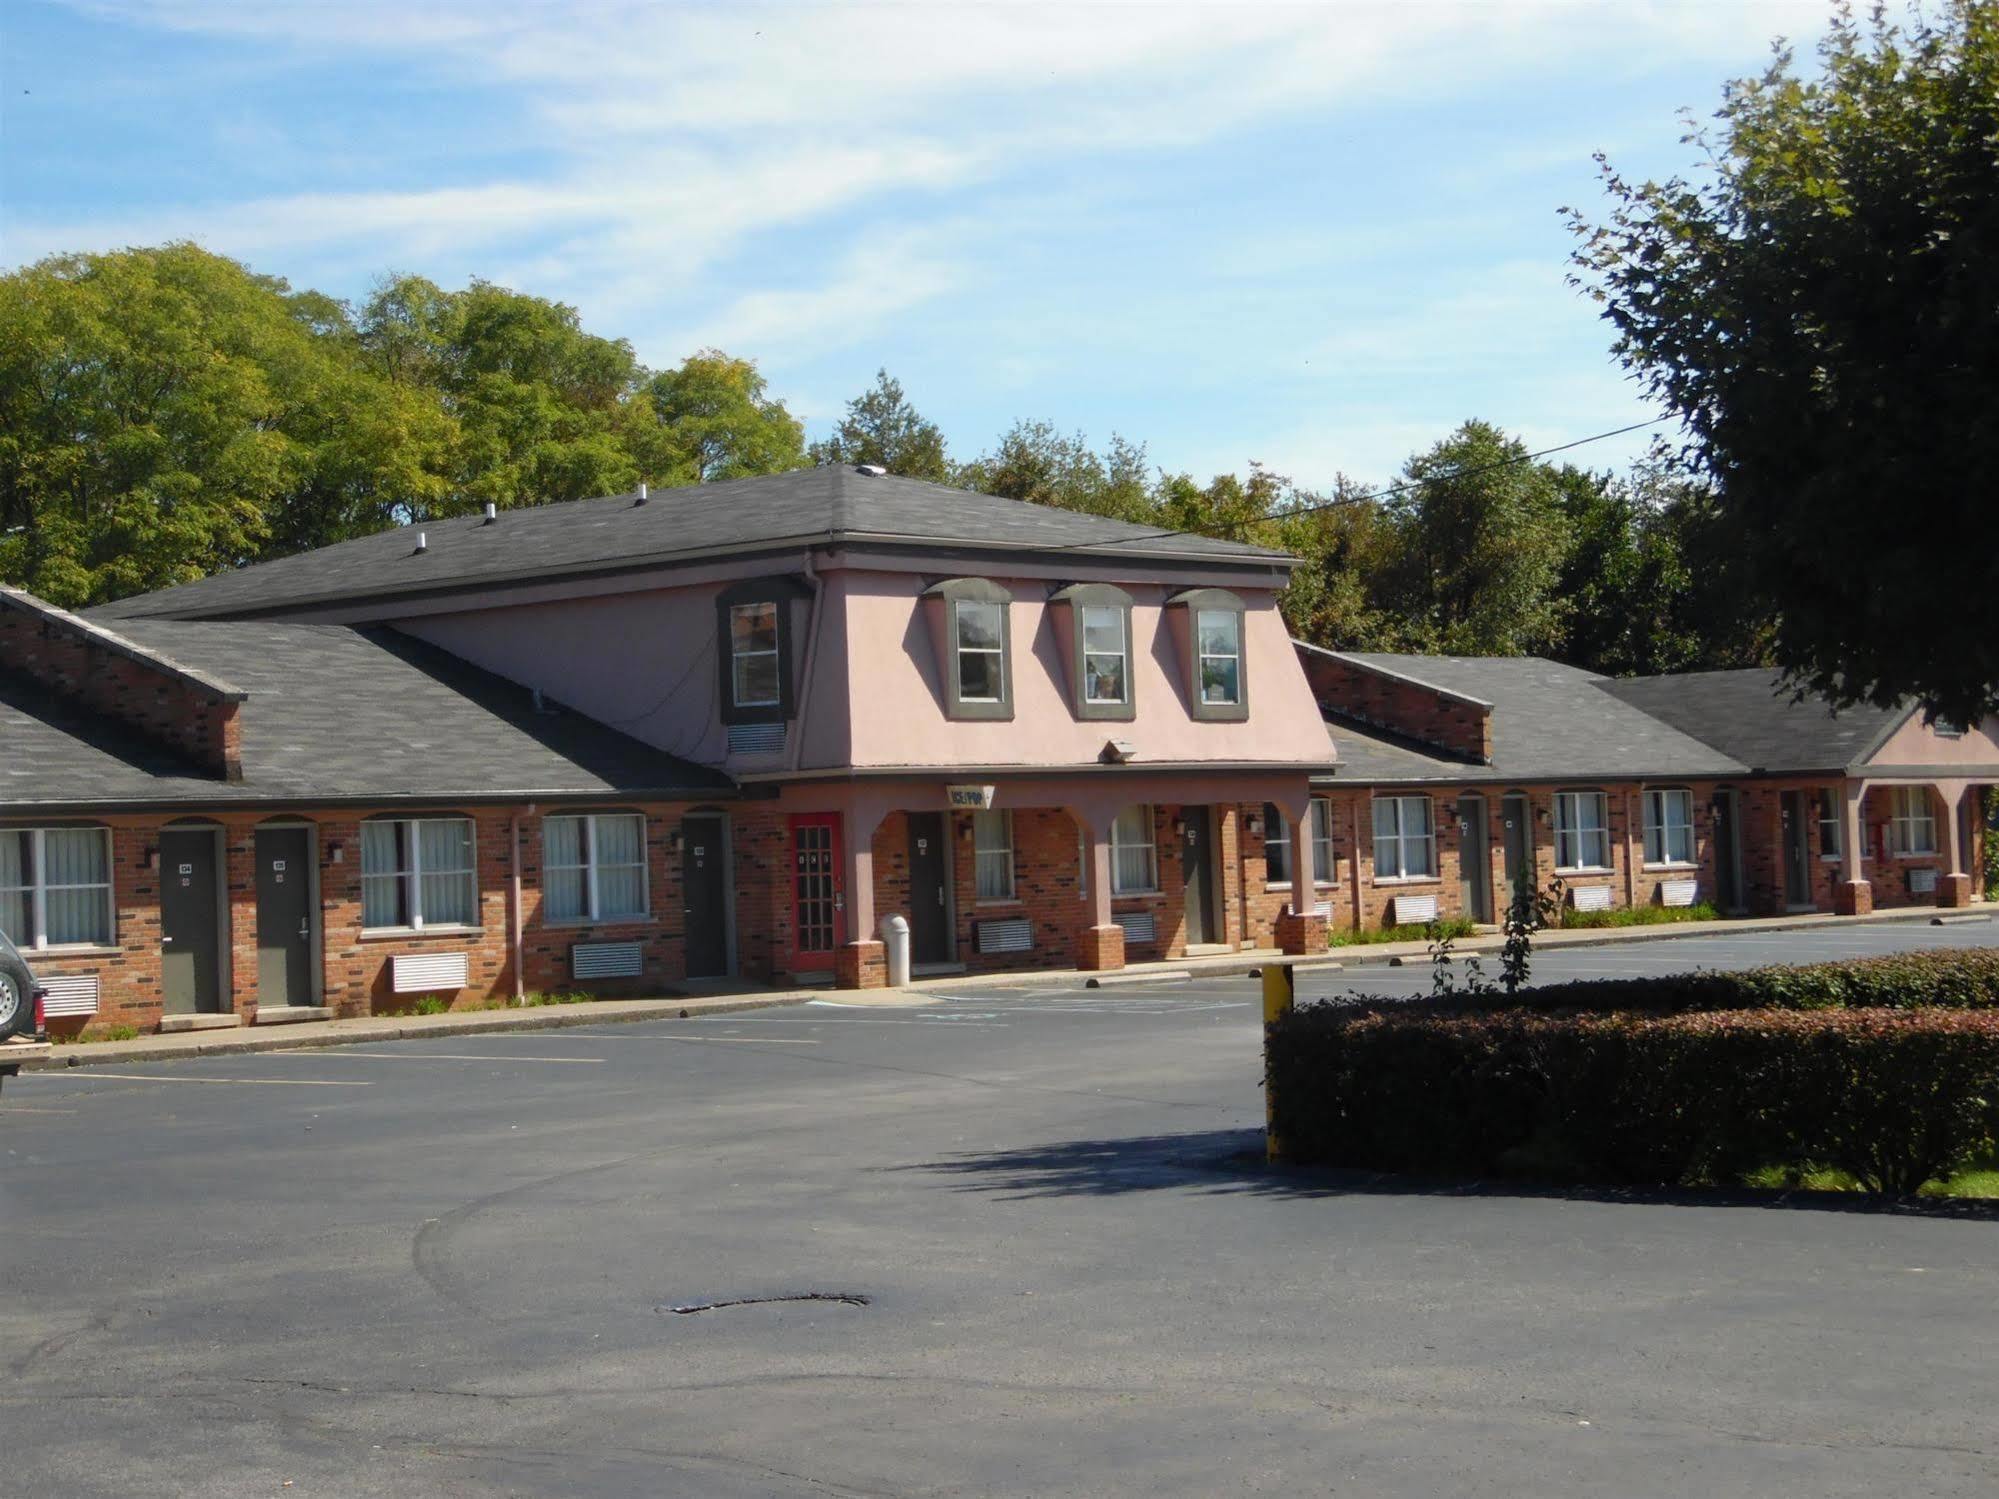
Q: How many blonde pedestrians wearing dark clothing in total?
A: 0